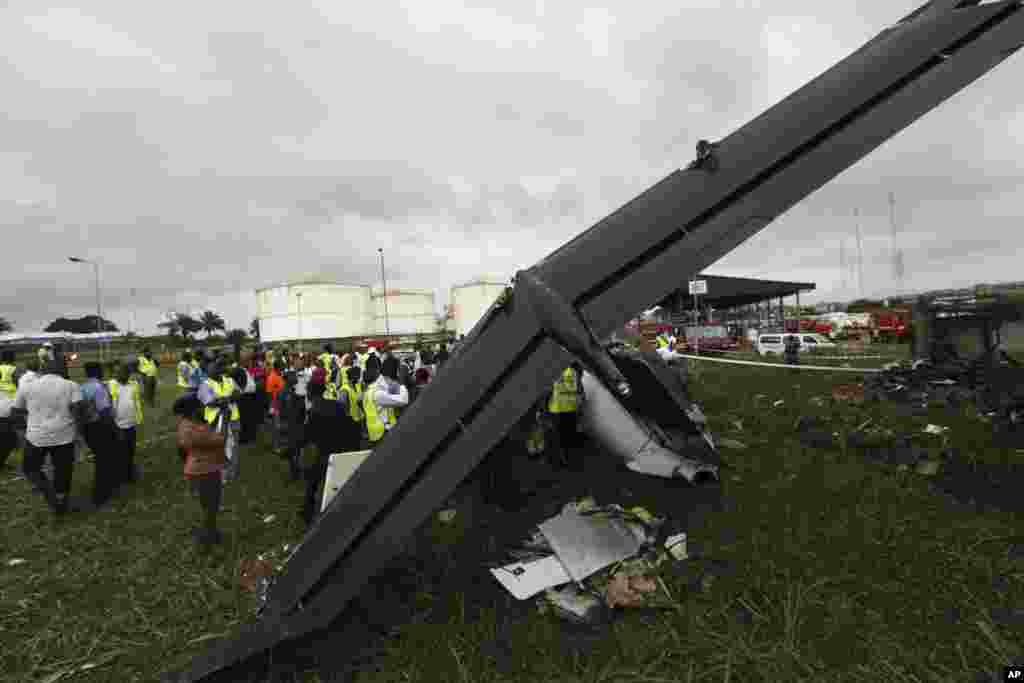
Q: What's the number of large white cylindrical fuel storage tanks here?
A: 3